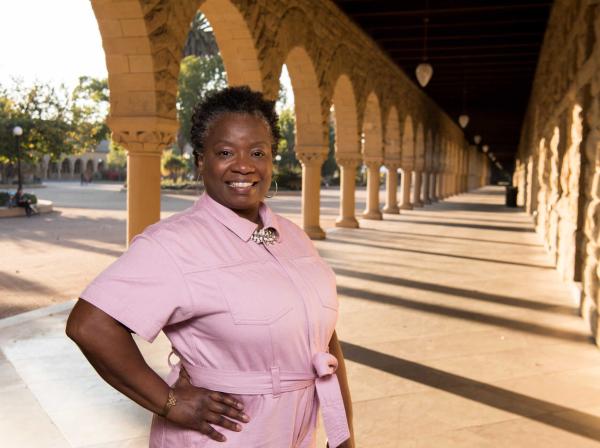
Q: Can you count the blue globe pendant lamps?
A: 0